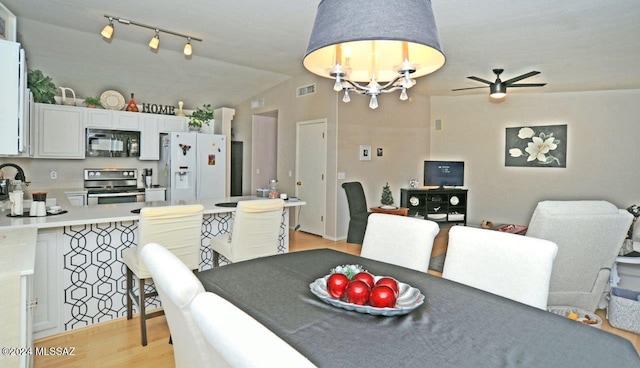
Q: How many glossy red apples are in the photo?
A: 5